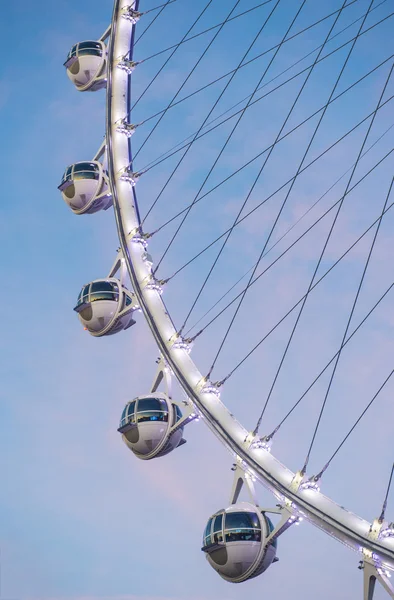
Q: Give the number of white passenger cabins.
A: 5